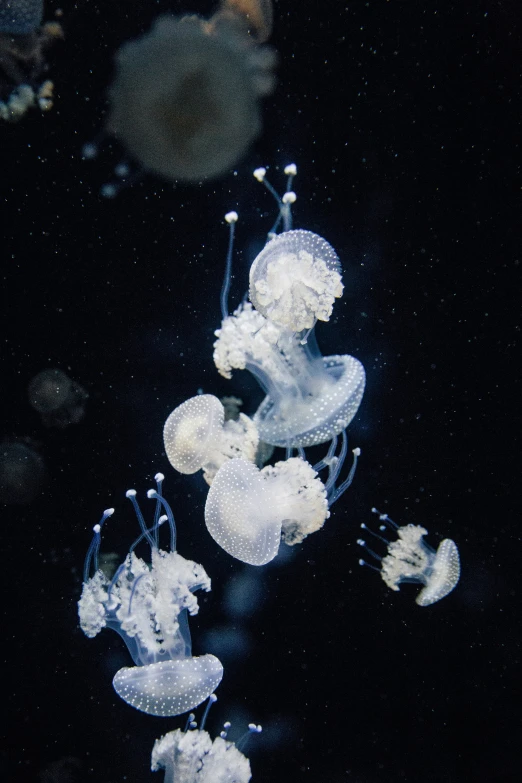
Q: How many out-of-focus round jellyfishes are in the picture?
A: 3